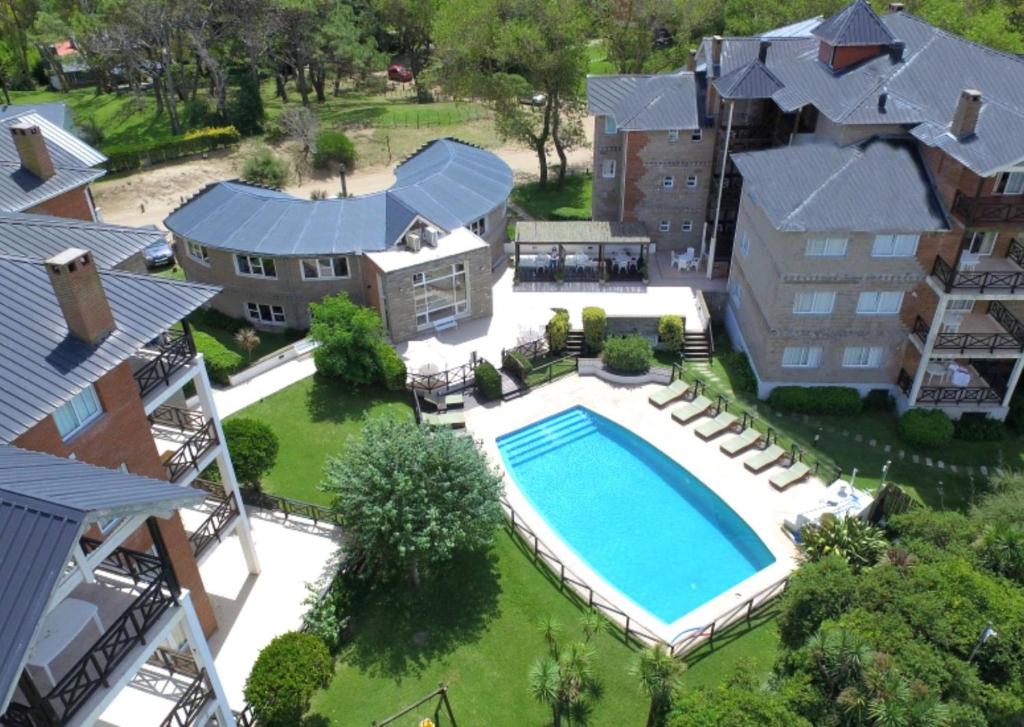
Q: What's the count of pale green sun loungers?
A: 8